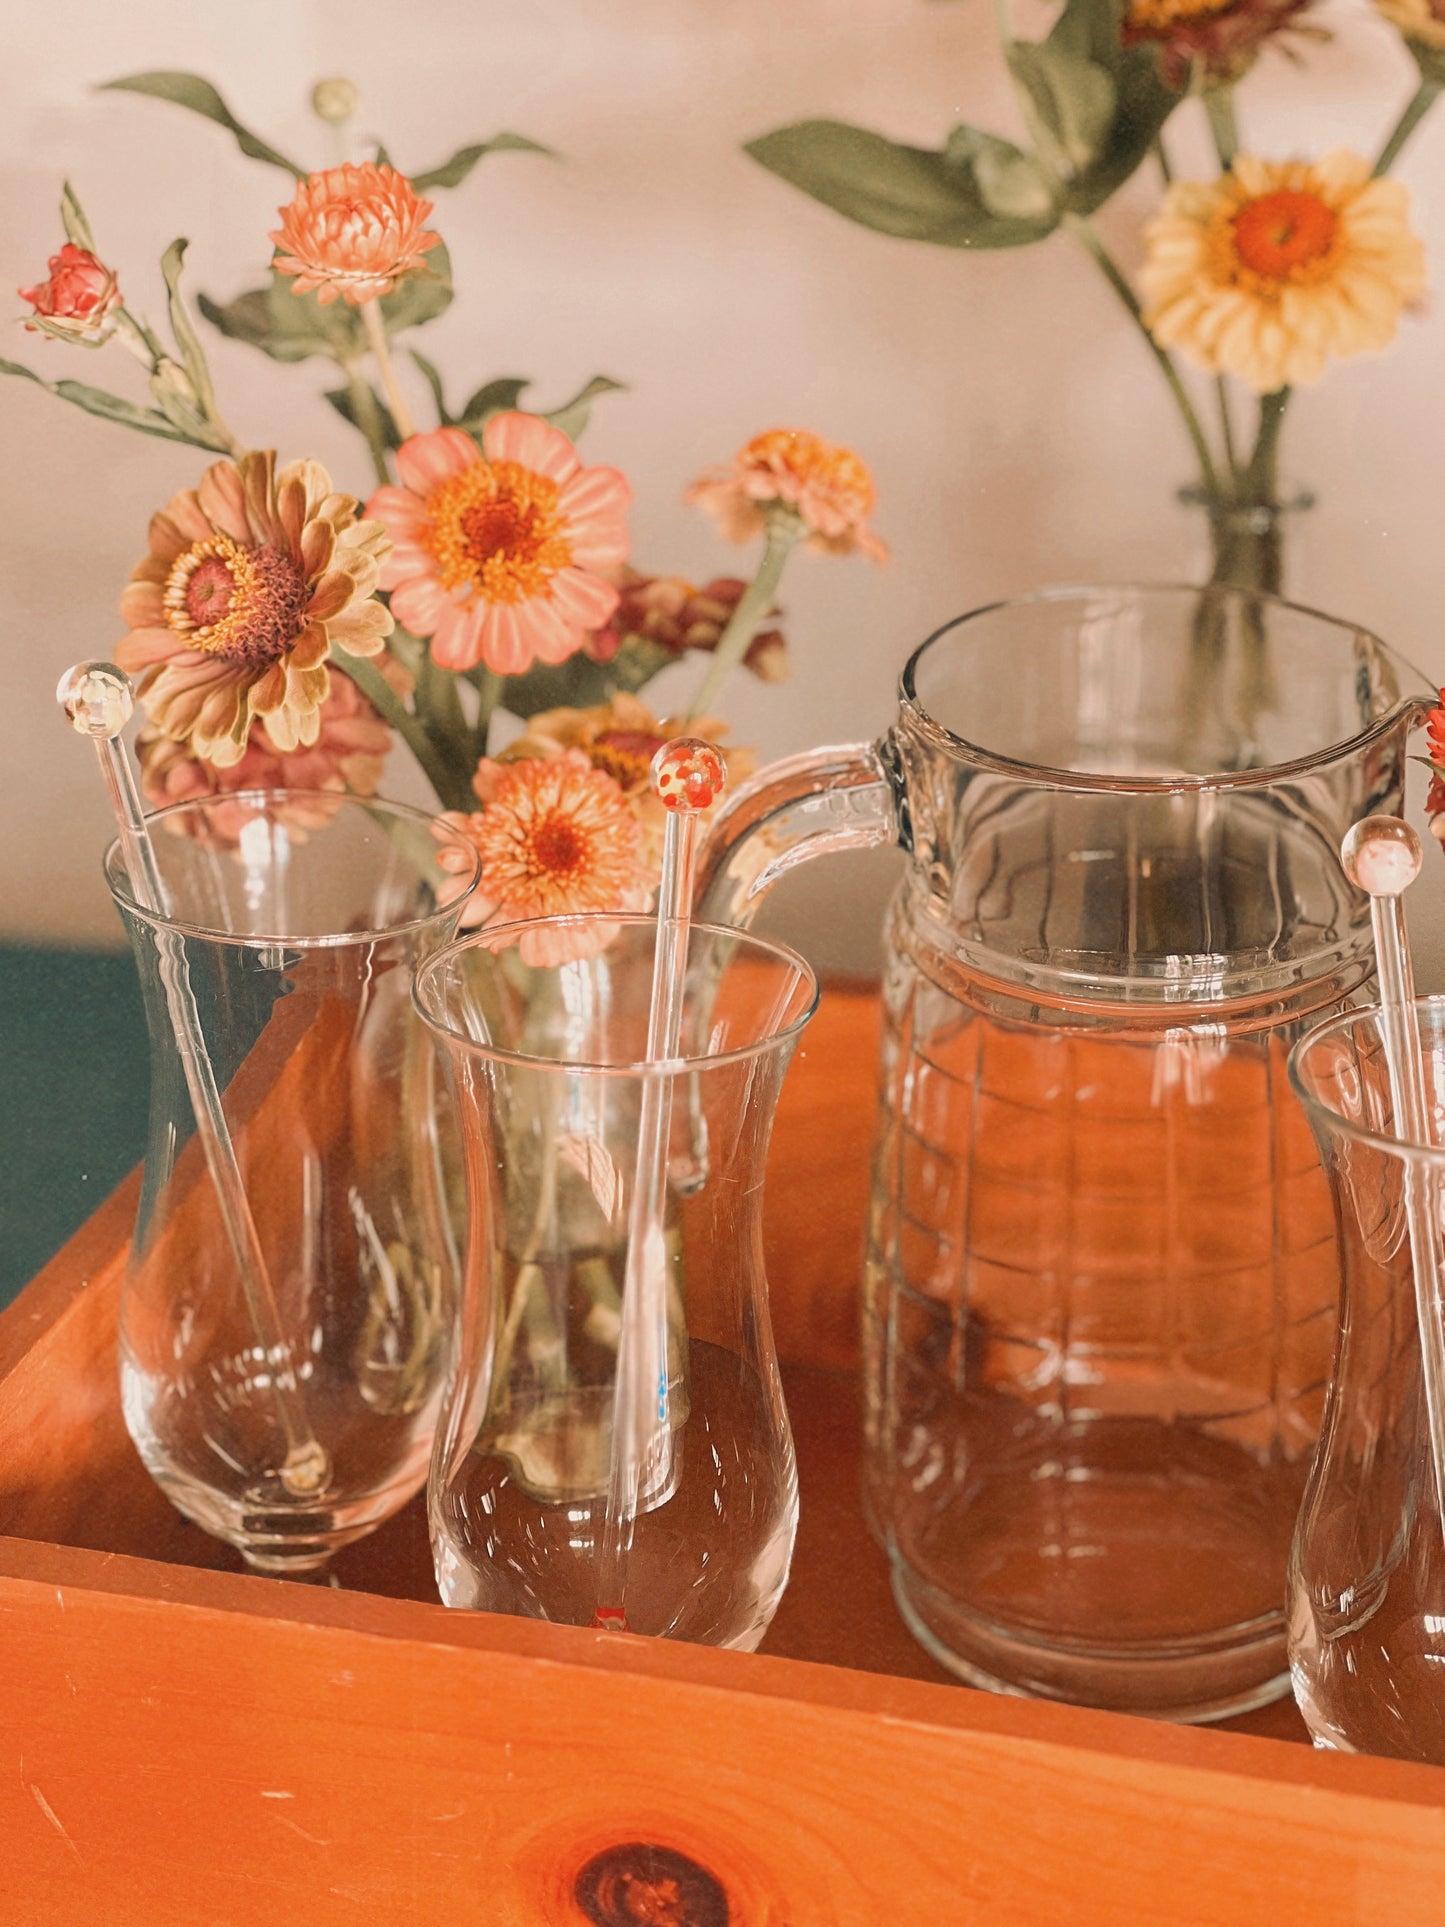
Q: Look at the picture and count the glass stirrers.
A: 3